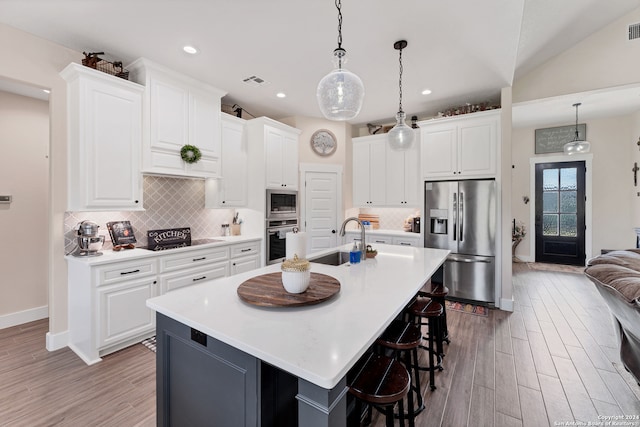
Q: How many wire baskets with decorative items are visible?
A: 1